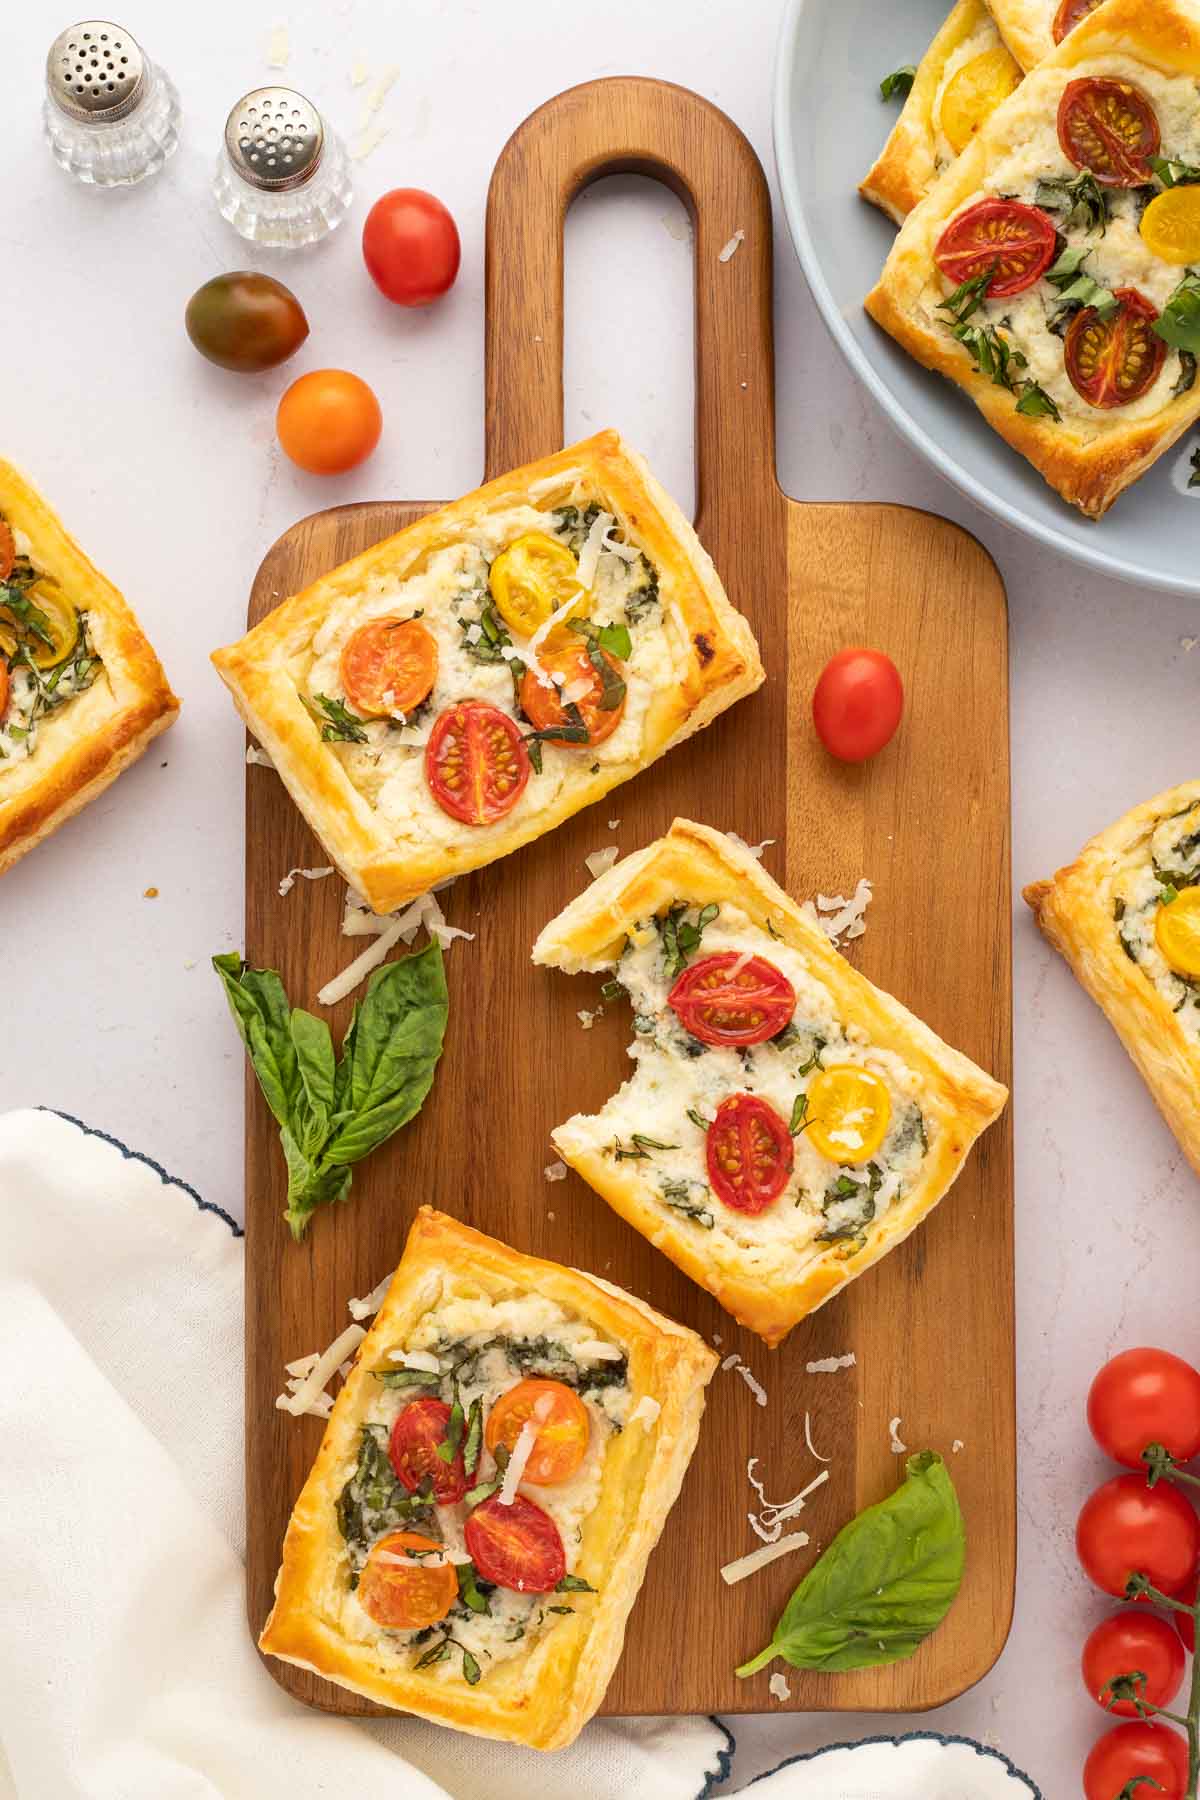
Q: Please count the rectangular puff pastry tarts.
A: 8